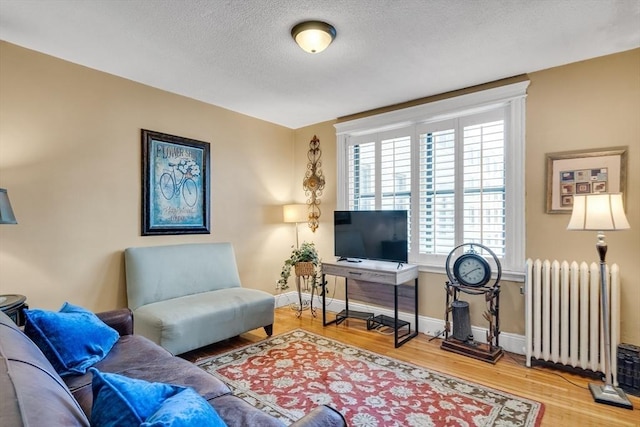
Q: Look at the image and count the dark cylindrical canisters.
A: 1